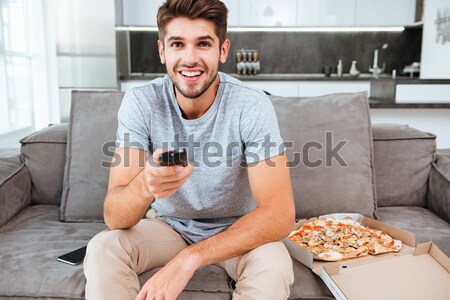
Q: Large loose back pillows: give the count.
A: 2